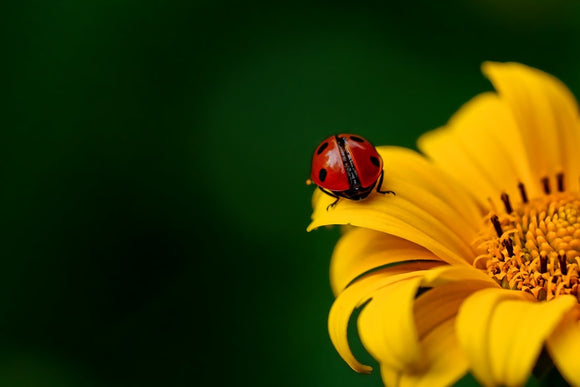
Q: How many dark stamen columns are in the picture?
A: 8